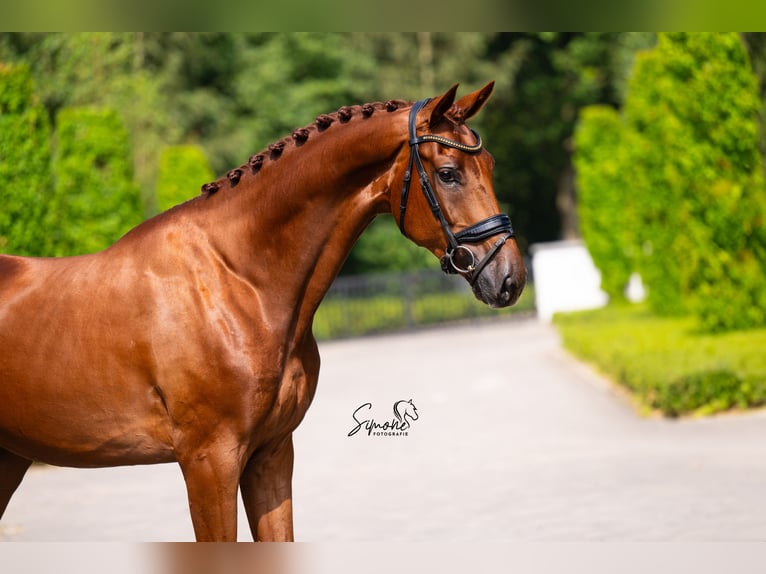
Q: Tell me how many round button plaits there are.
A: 9